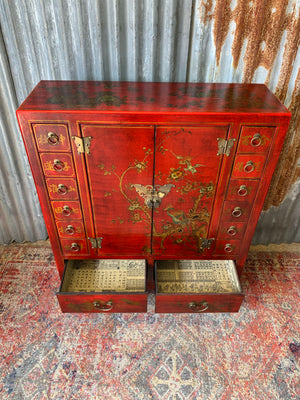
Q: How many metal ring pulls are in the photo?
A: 12